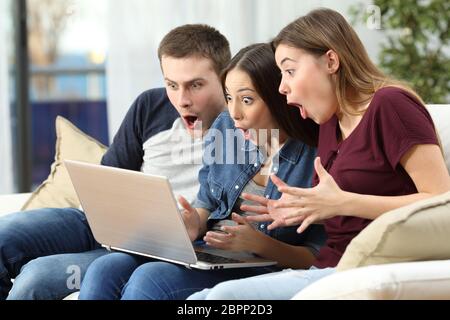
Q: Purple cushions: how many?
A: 0